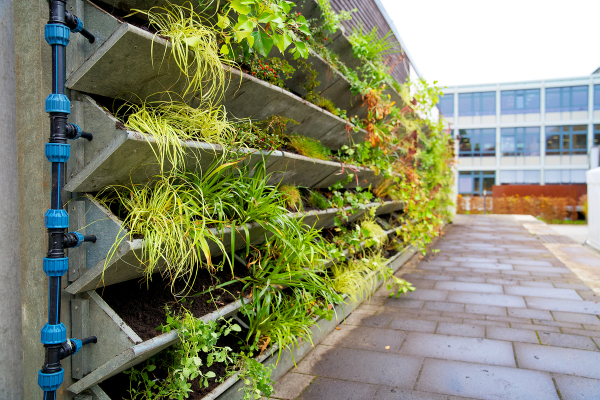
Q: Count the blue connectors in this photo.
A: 11